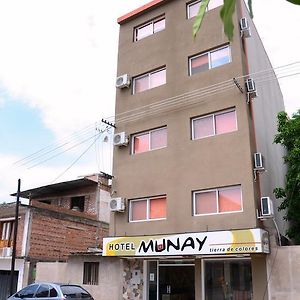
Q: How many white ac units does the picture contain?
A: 7